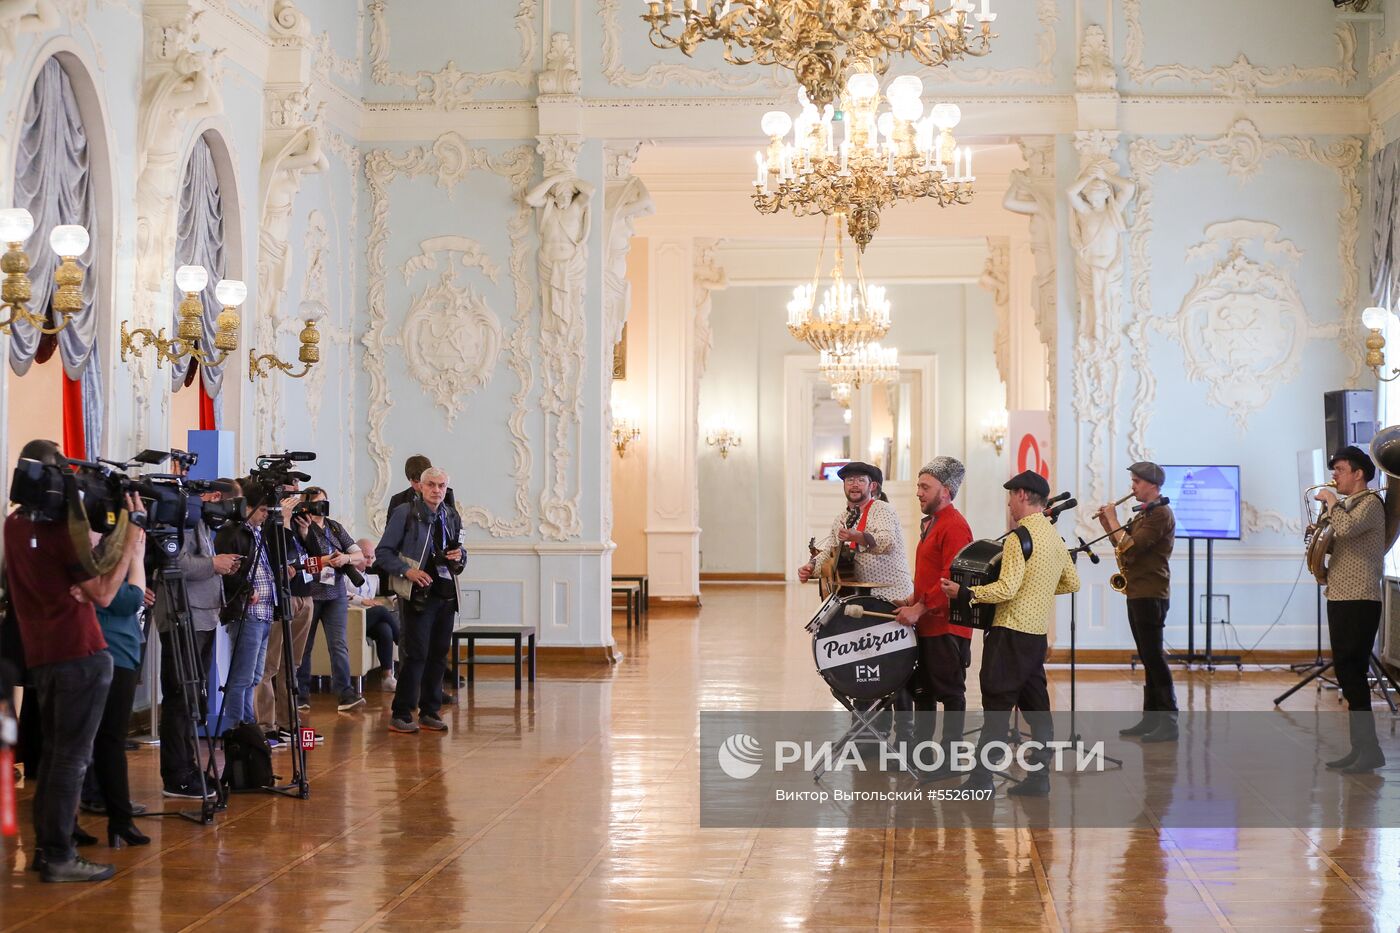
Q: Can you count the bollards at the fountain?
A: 0